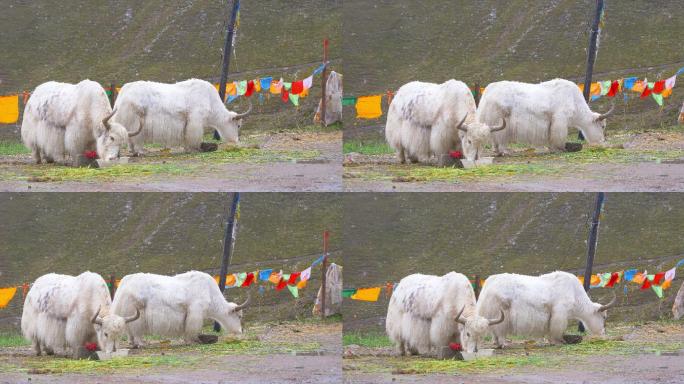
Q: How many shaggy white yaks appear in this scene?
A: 8